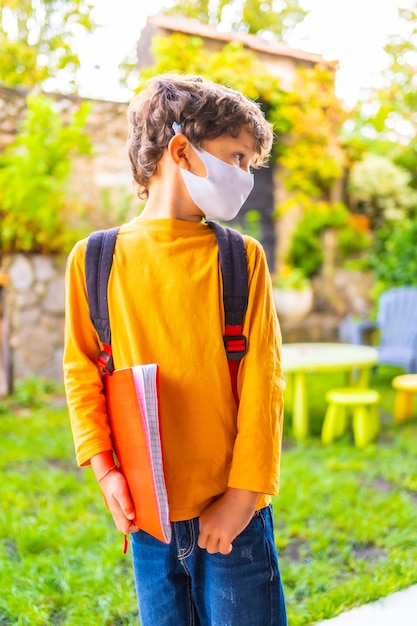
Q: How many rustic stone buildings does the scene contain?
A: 1